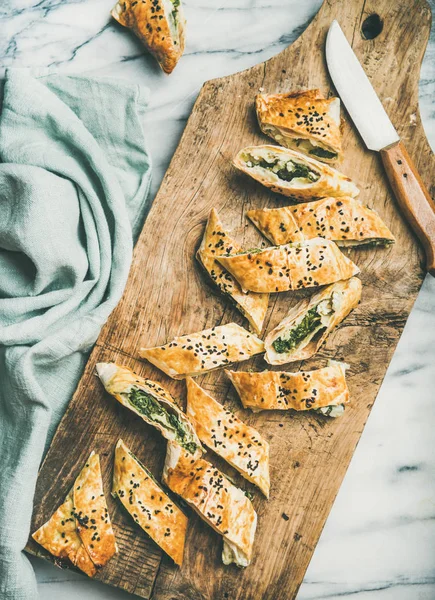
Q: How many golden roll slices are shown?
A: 14